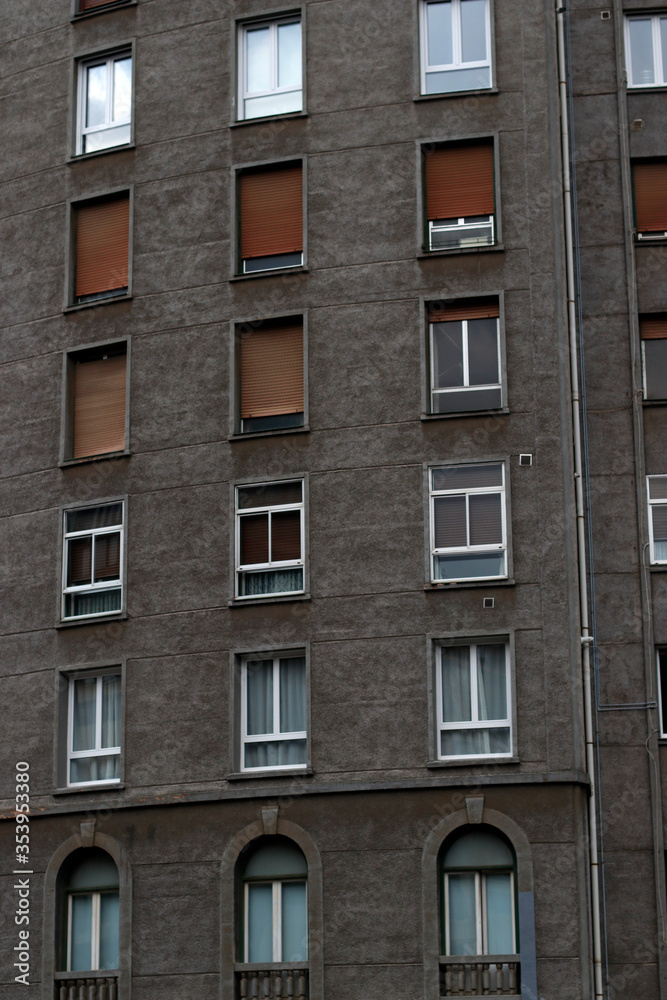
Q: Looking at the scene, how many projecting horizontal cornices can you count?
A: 1